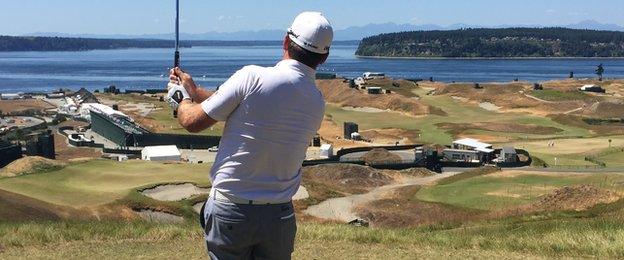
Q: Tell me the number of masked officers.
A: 0